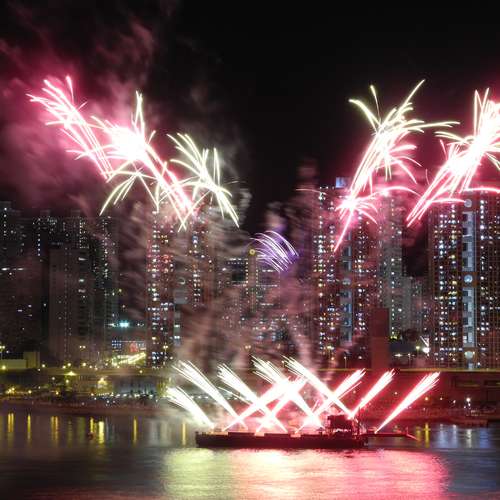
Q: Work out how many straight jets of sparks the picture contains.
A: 10